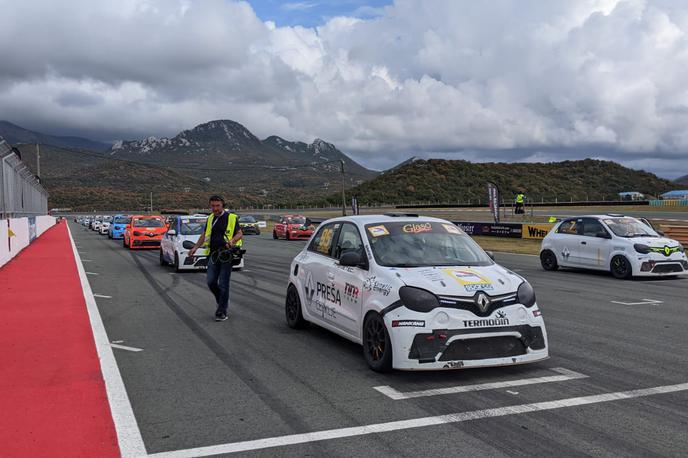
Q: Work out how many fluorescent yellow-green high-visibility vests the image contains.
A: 2